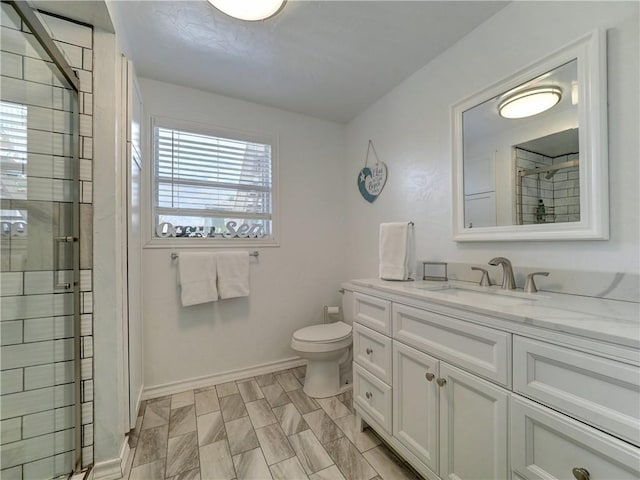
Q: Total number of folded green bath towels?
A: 0